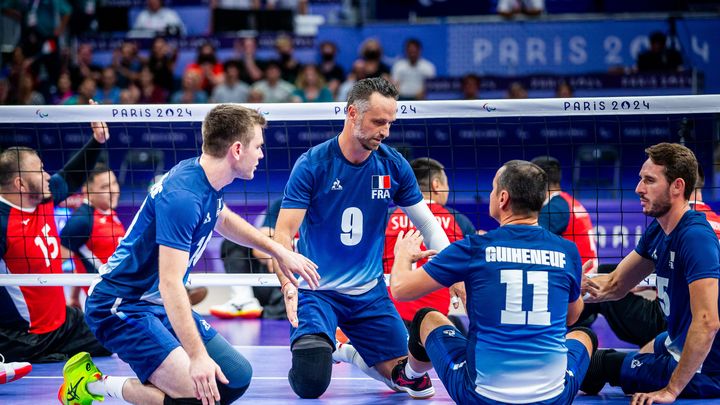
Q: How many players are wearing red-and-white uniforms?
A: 5